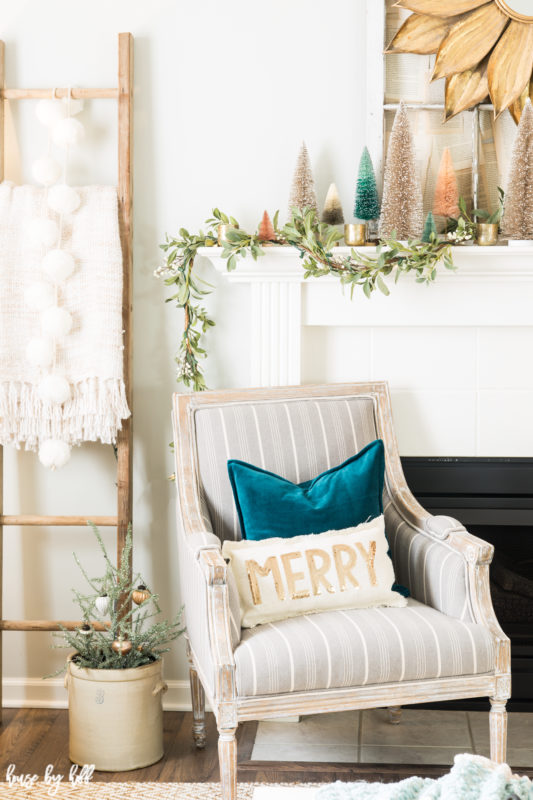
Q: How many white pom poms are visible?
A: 11